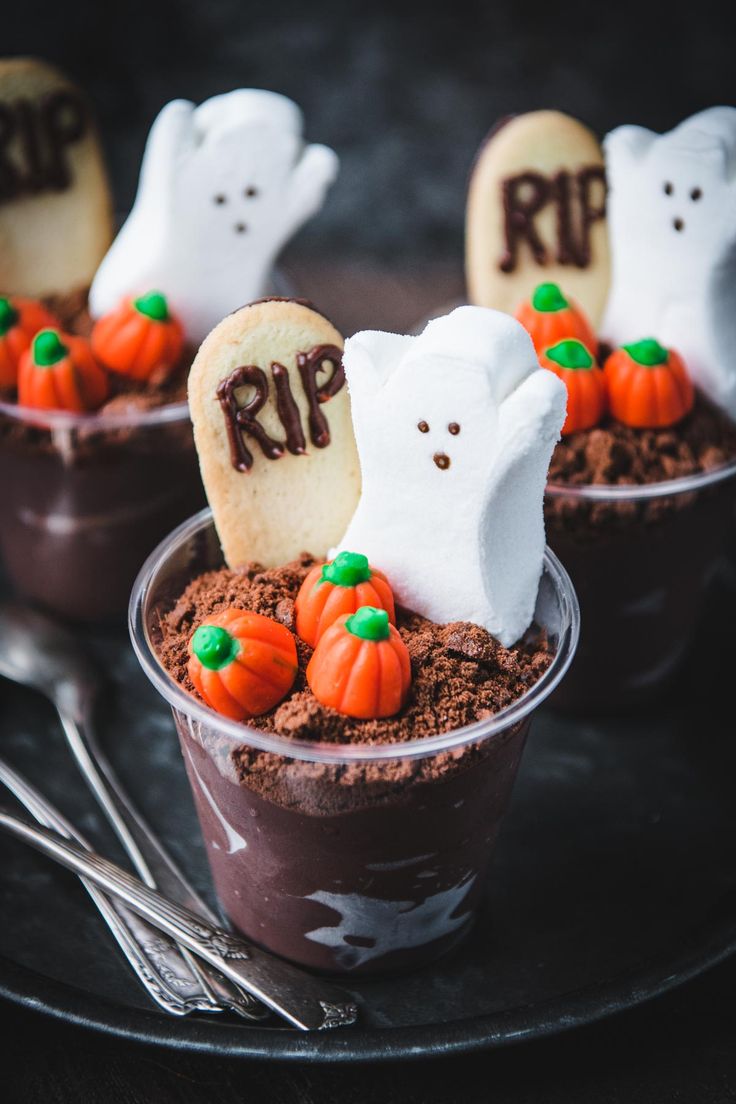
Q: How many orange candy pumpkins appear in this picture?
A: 9